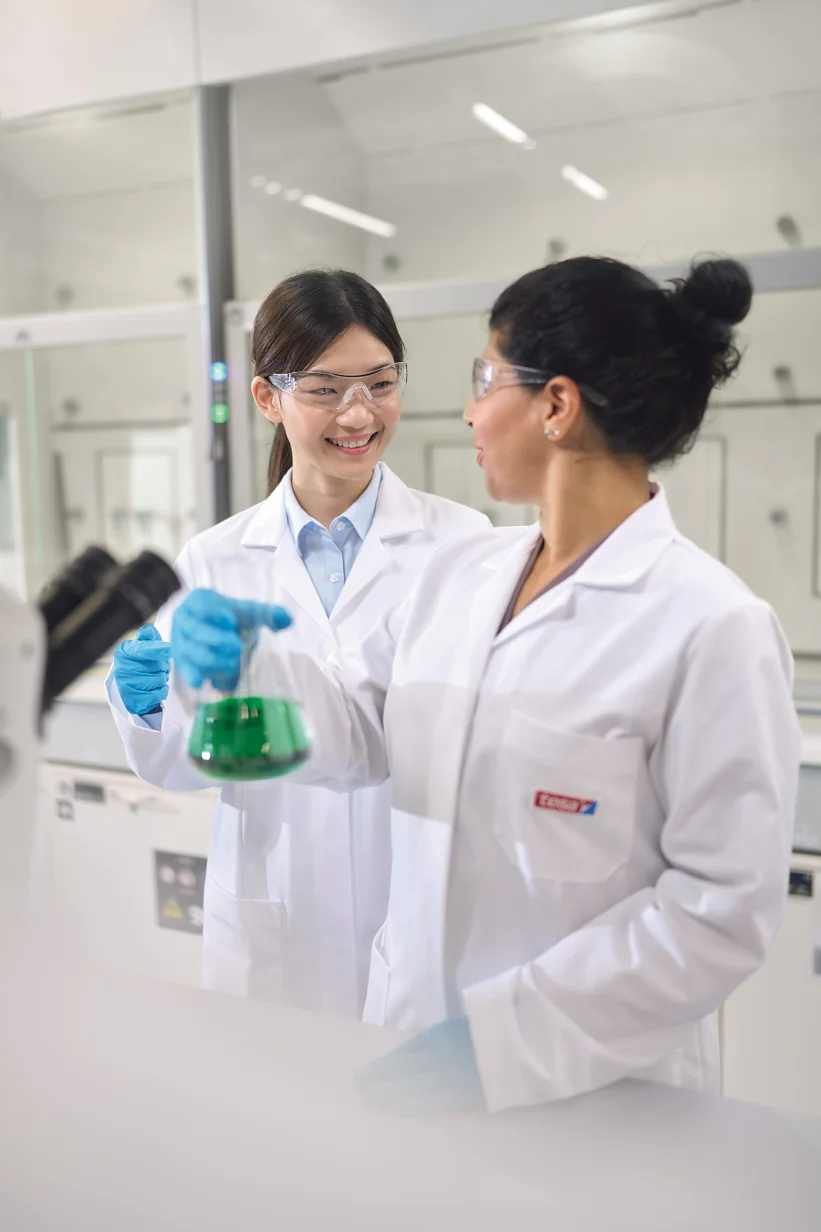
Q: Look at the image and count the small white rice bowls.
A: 0